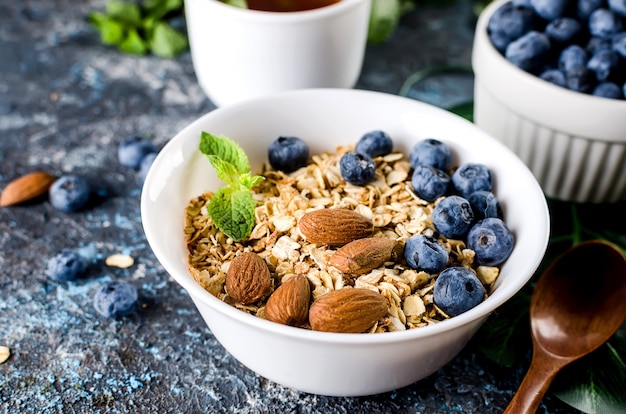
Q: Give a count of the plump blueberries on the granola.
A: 11